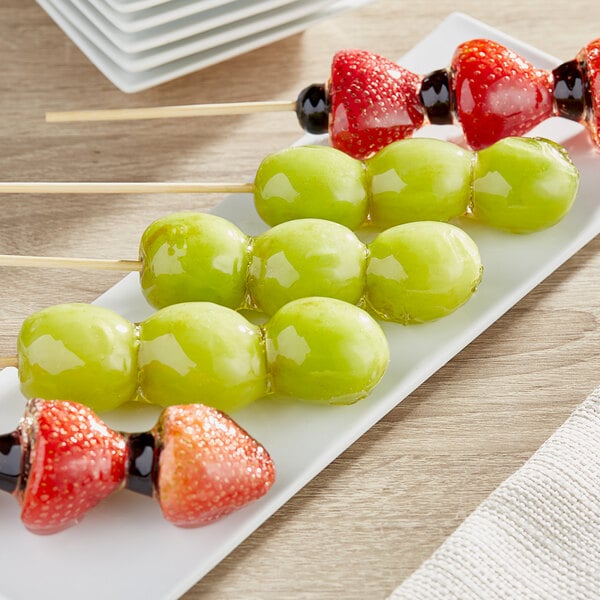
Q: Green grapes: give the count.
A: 9